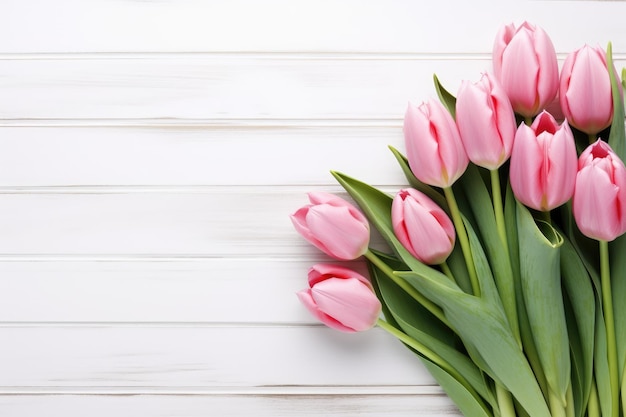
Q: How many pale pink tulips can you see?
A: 9